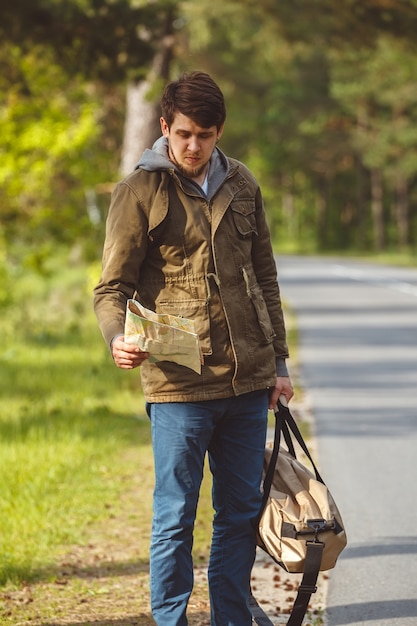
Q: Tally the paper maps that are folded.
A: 1